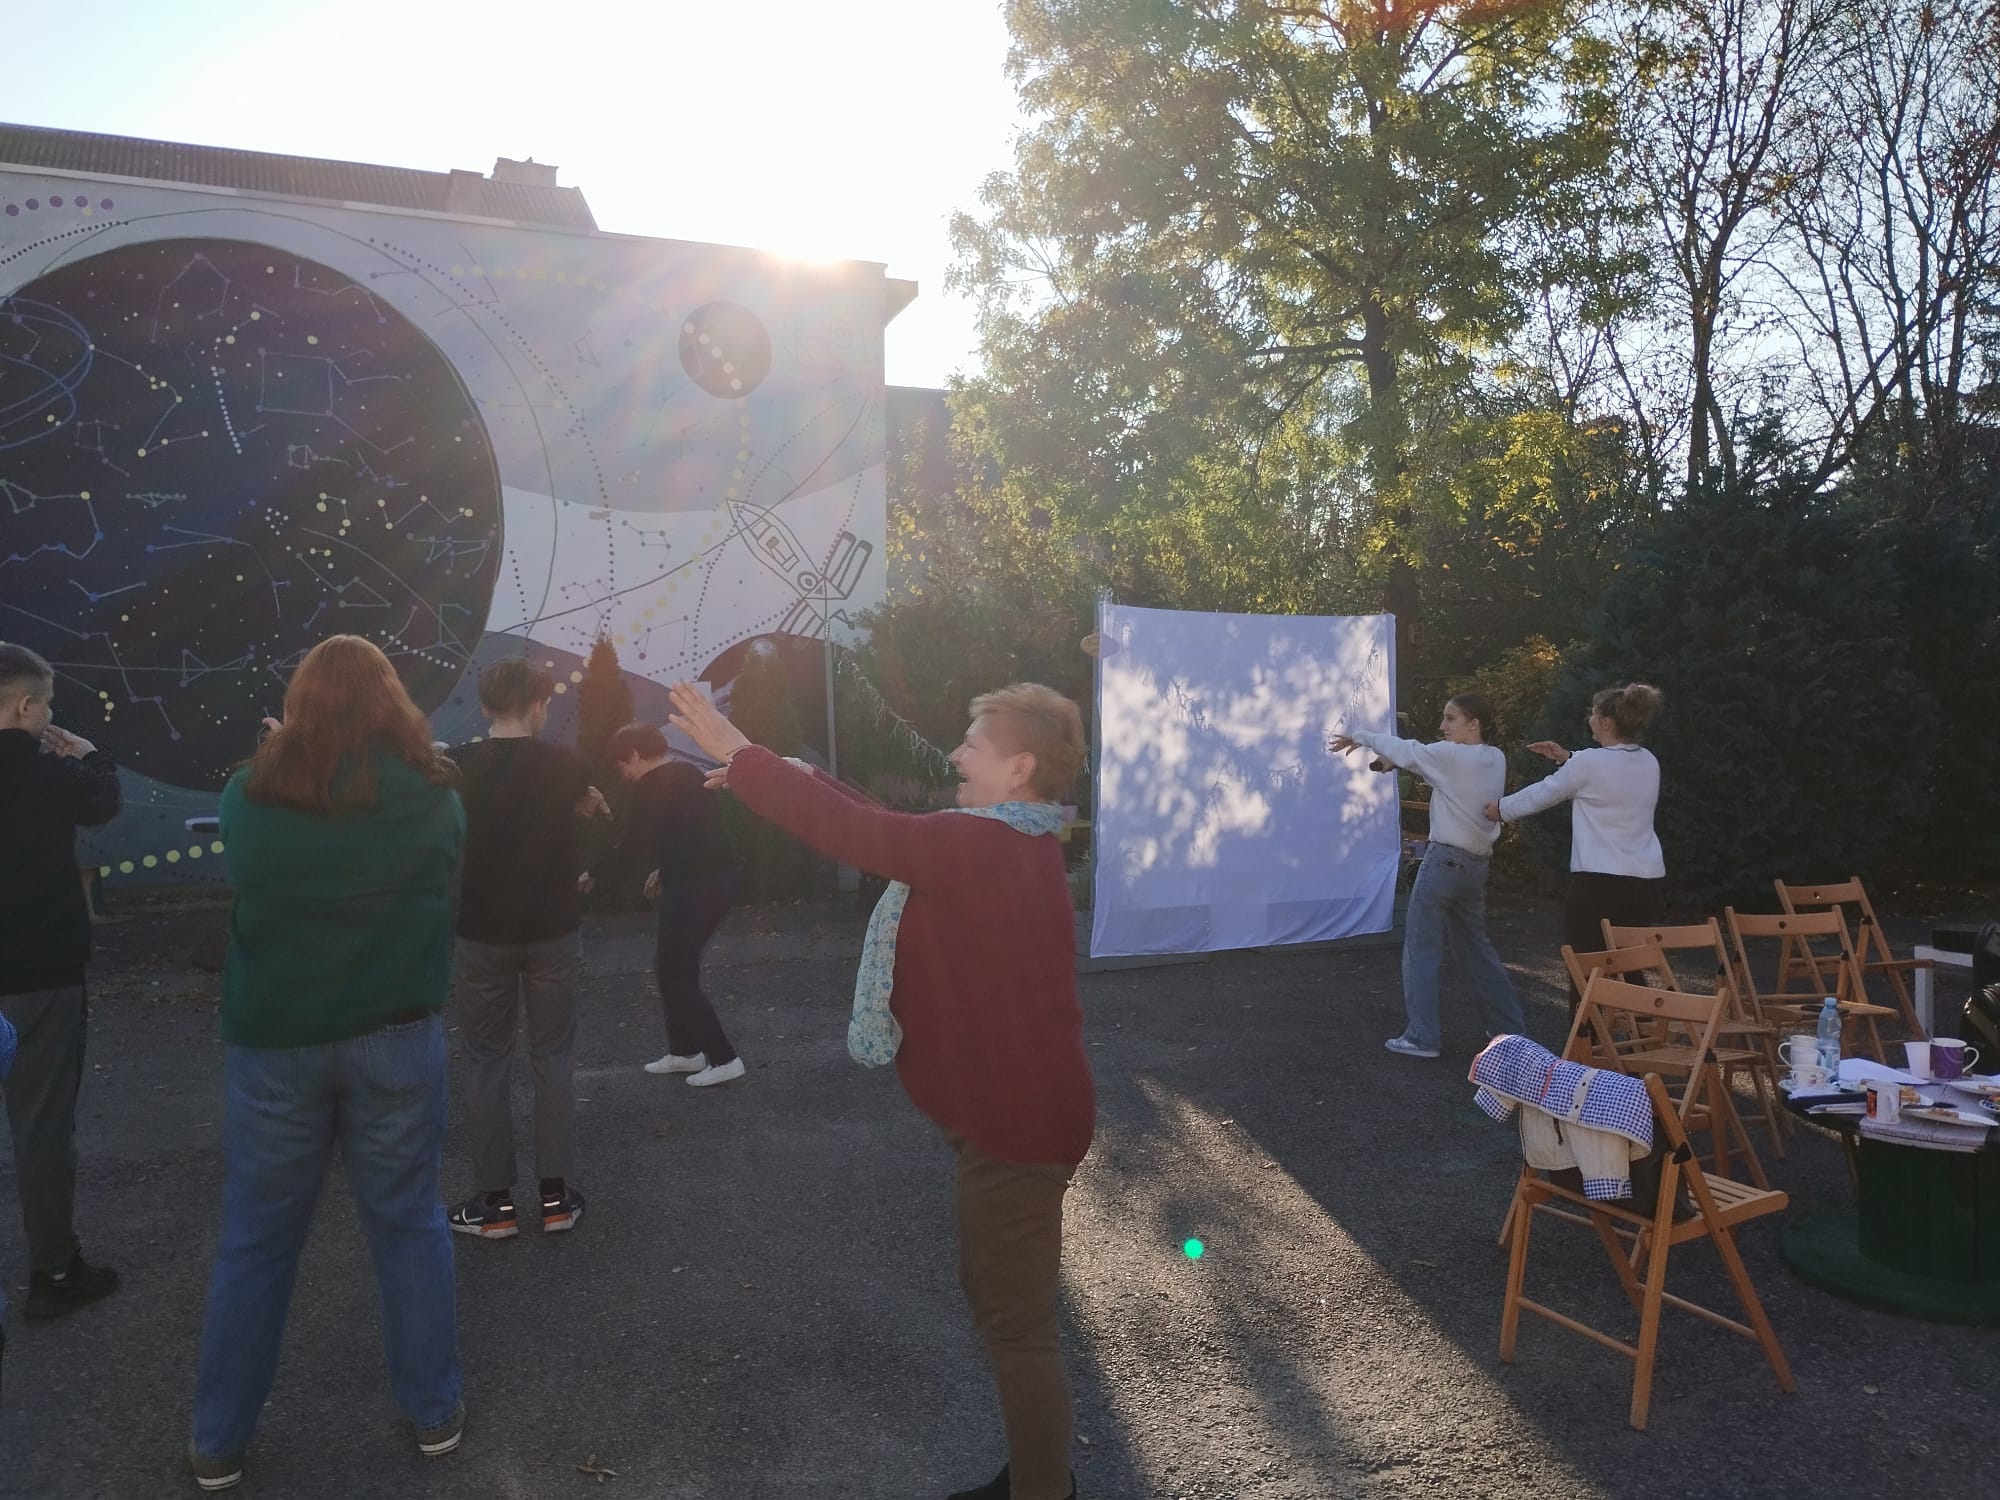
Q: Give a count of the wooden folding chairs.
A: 6